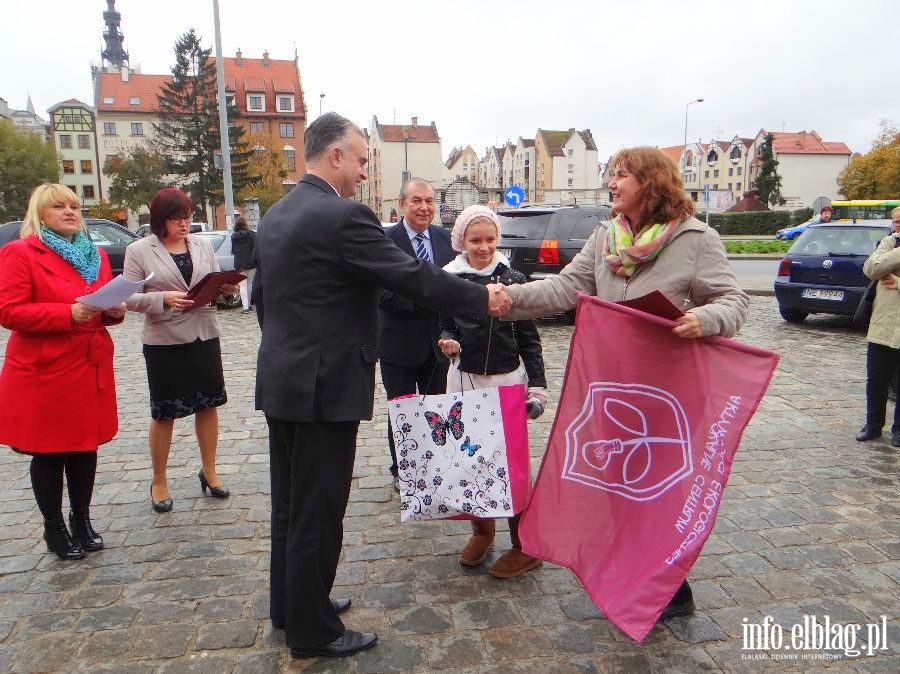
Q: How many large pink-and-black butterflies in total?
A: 1